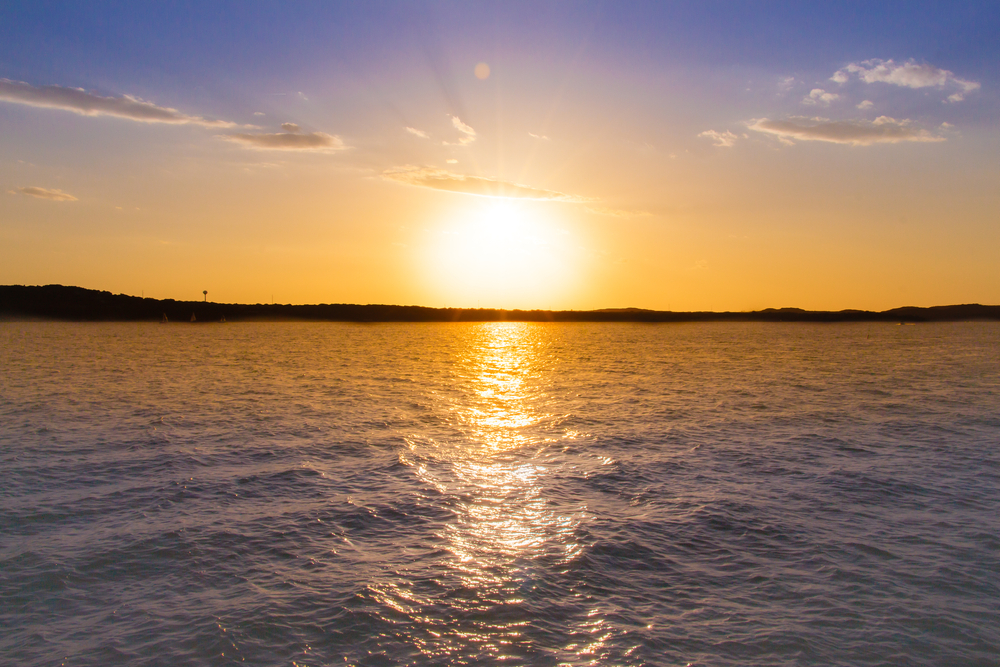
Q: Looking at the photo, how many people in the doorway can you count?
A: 0